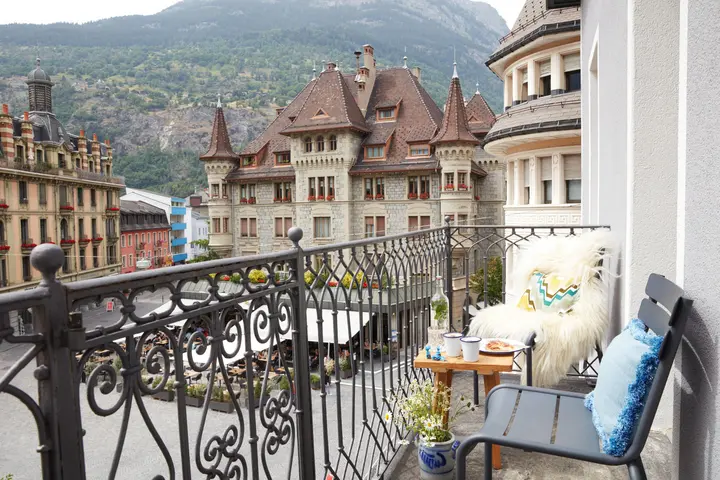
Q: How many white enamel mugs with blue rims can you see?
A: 2